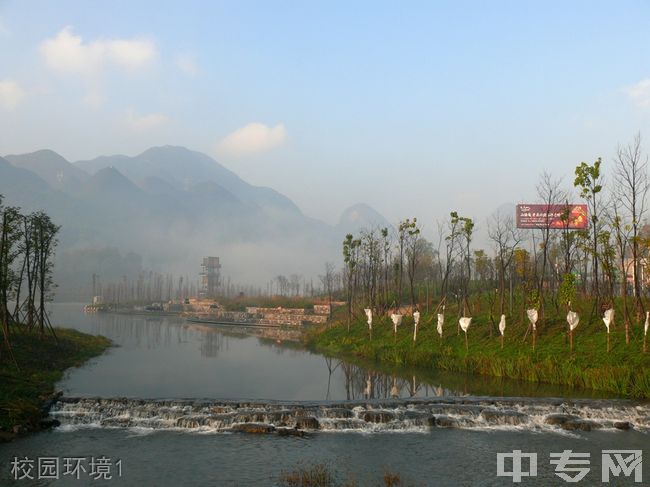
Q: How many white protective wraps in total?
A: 10